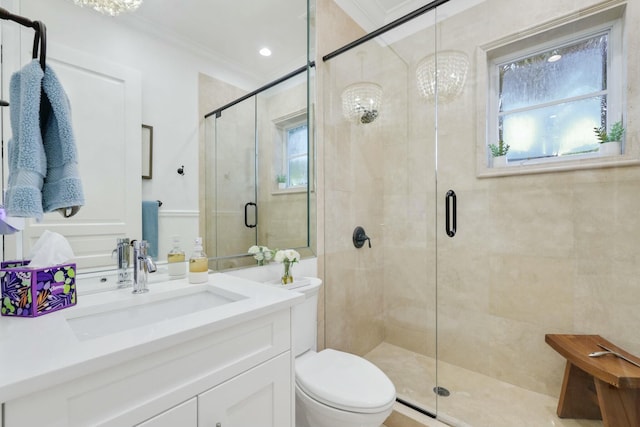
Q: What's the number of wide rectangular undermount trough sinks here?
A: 1